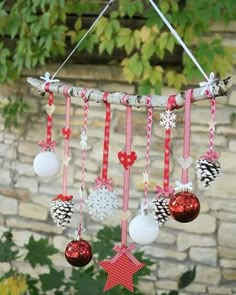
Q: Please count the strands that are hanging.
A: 9